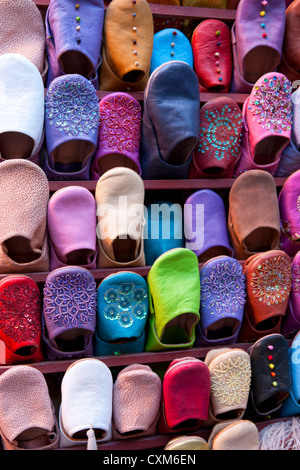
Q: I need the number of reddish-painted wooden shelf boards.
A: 6